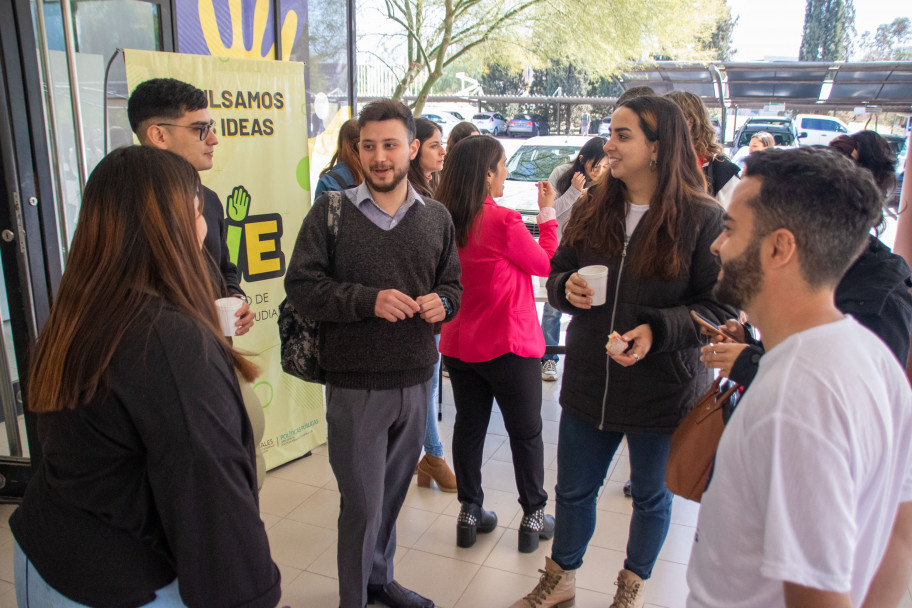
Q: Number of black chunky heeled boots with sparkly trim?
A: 2